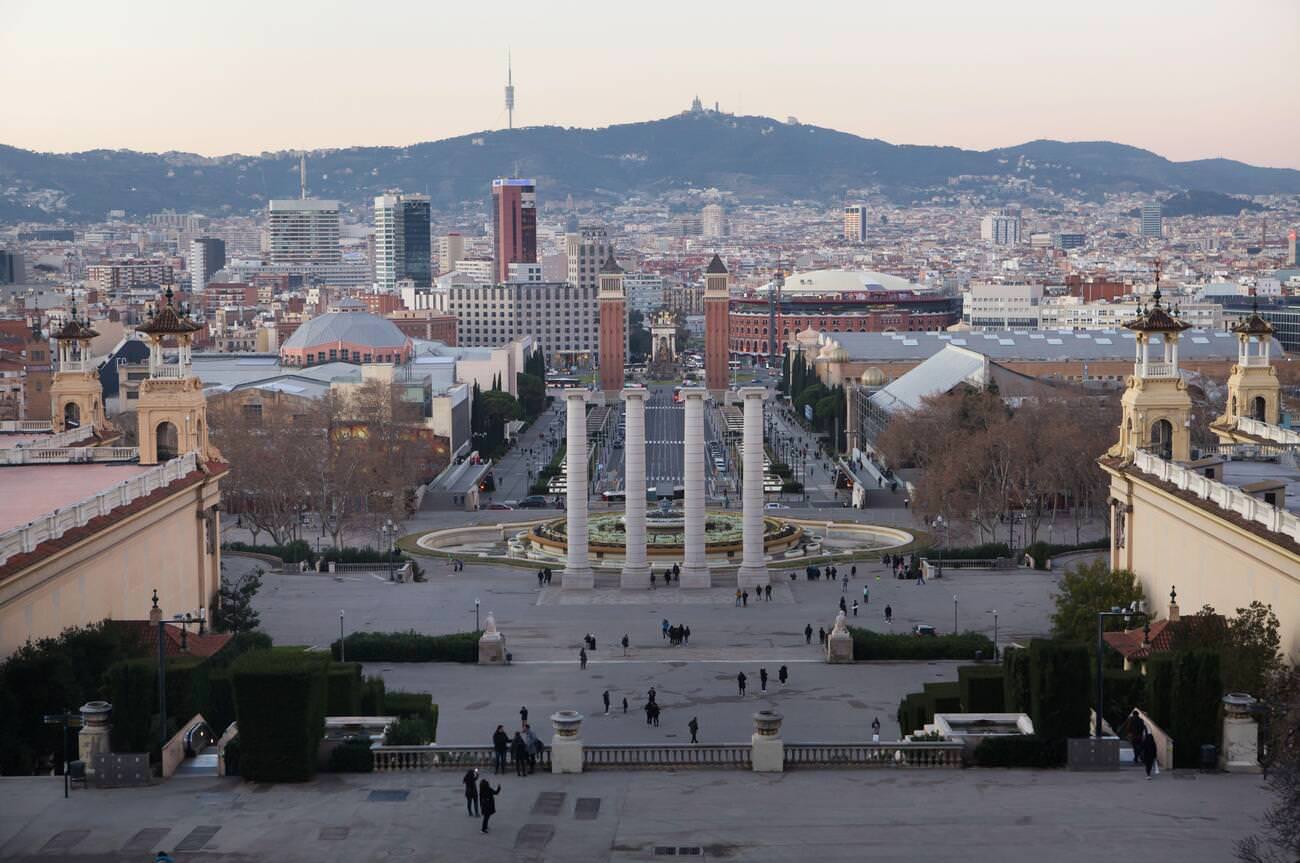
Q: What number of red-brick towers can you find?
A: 2